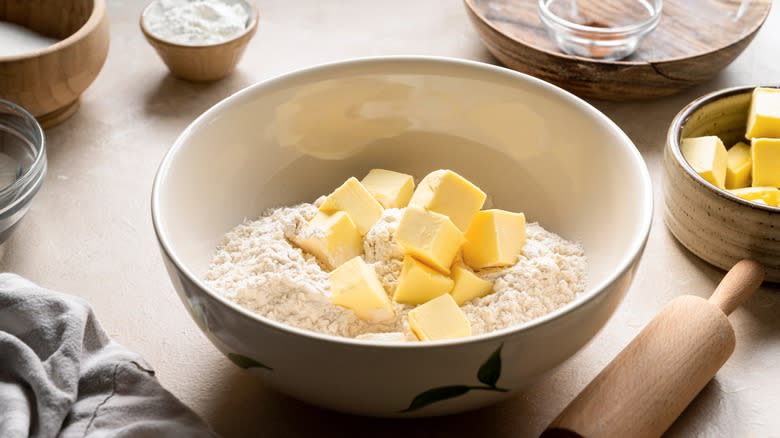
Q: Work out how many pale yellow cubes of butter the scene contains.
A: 15